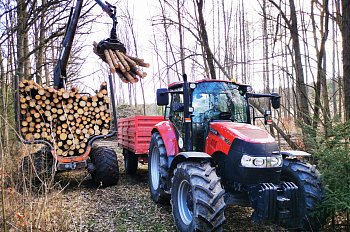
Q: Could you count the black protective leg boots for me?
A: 0